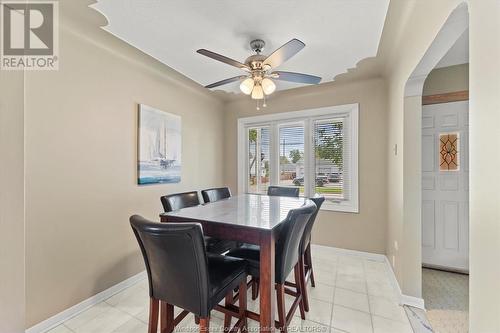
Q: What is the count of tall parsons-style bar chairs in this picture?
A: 6